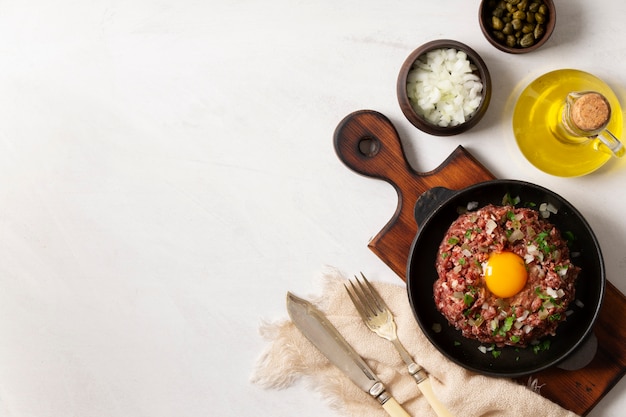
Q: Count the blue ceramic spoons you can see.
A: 0